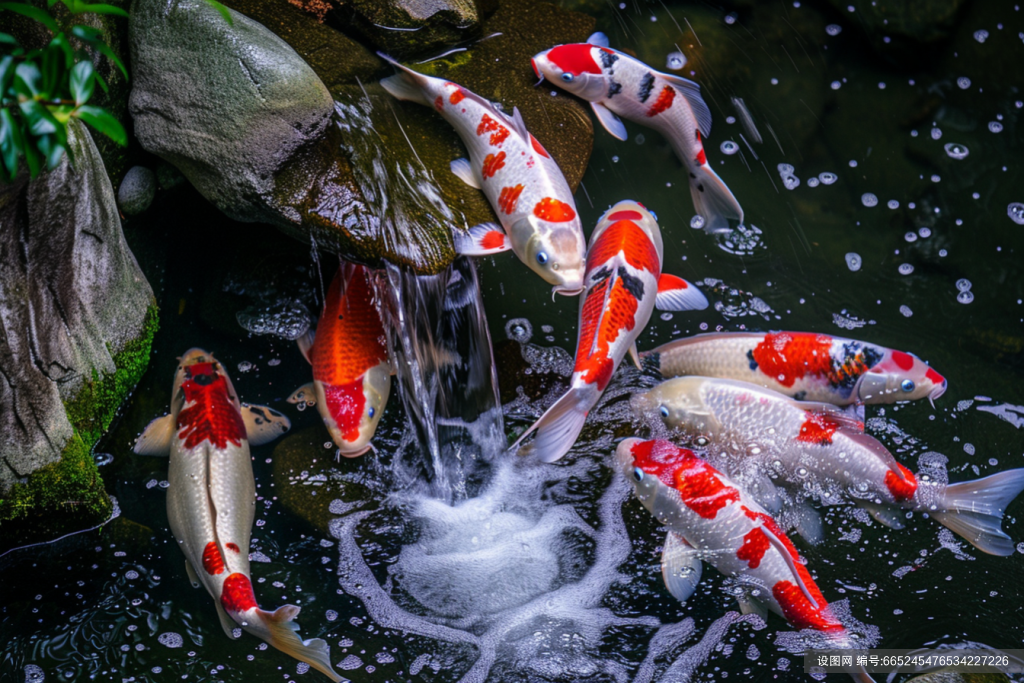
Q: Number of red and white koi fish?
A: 8